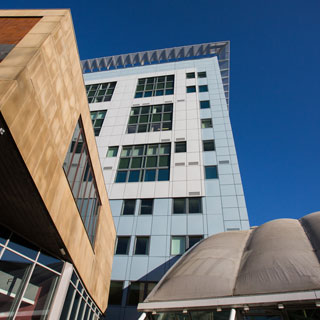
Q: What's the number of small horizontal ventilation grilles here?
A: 12